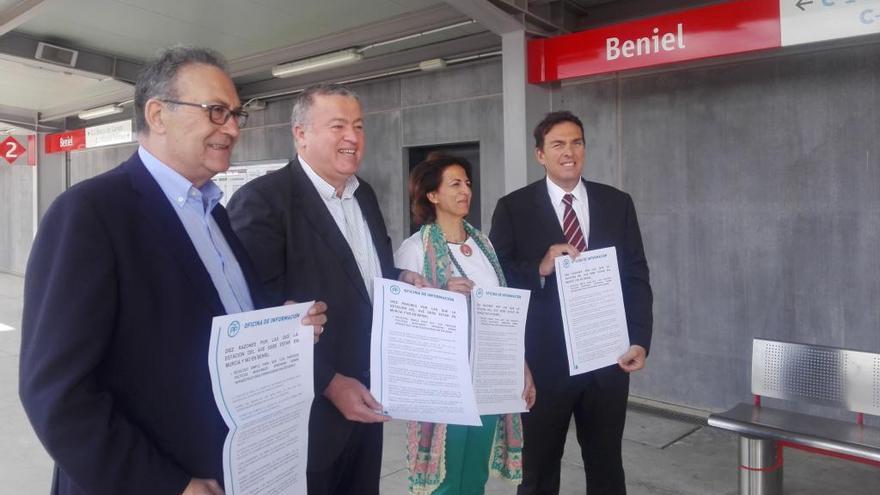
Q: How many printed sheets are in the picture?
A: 4